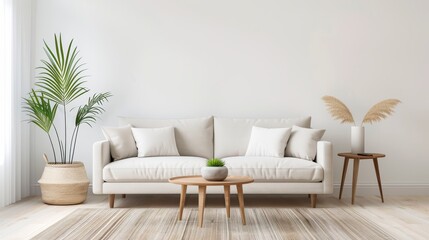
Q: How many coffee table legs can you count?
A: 4